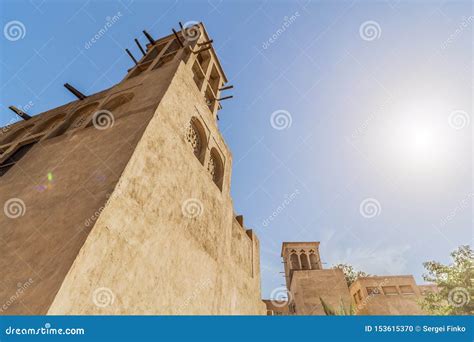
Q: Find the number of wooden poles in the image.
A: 11